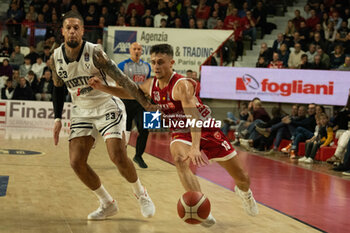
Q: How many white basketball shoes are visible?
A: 4